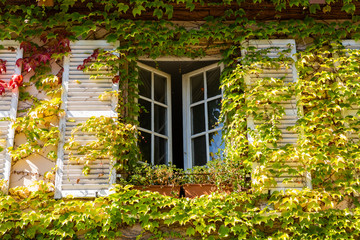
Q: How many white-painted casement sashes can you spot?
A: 2